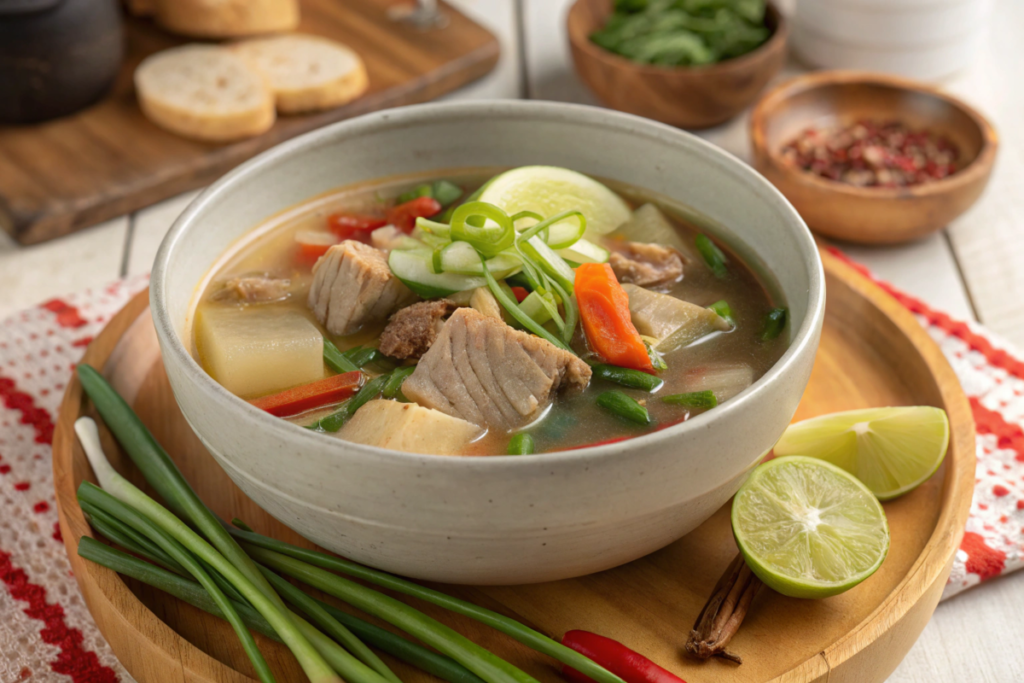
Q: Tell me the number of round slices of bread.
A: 2